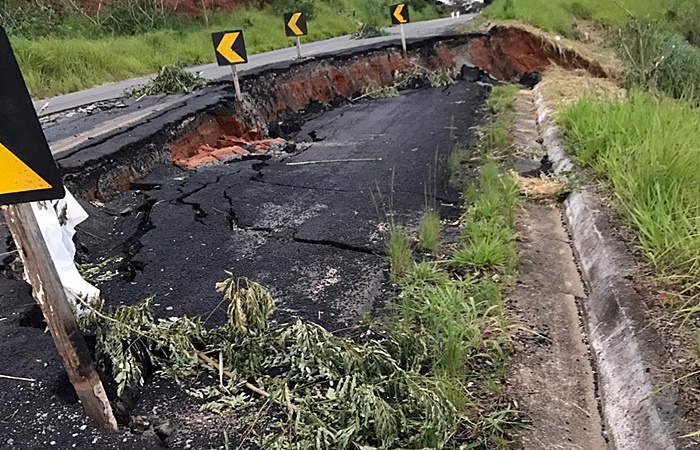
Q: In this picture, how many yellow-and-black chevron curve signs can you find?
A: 4